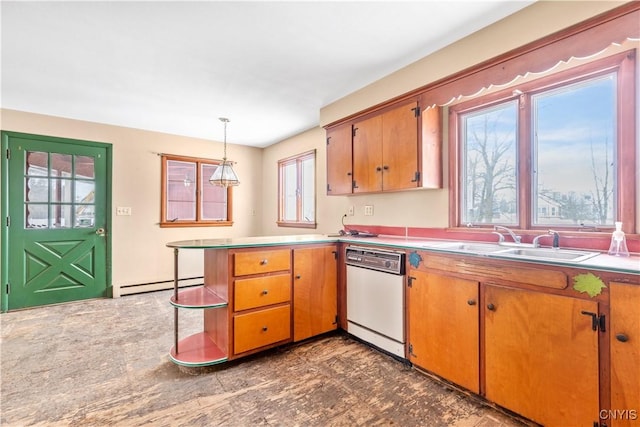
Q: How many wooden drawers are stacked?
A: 3